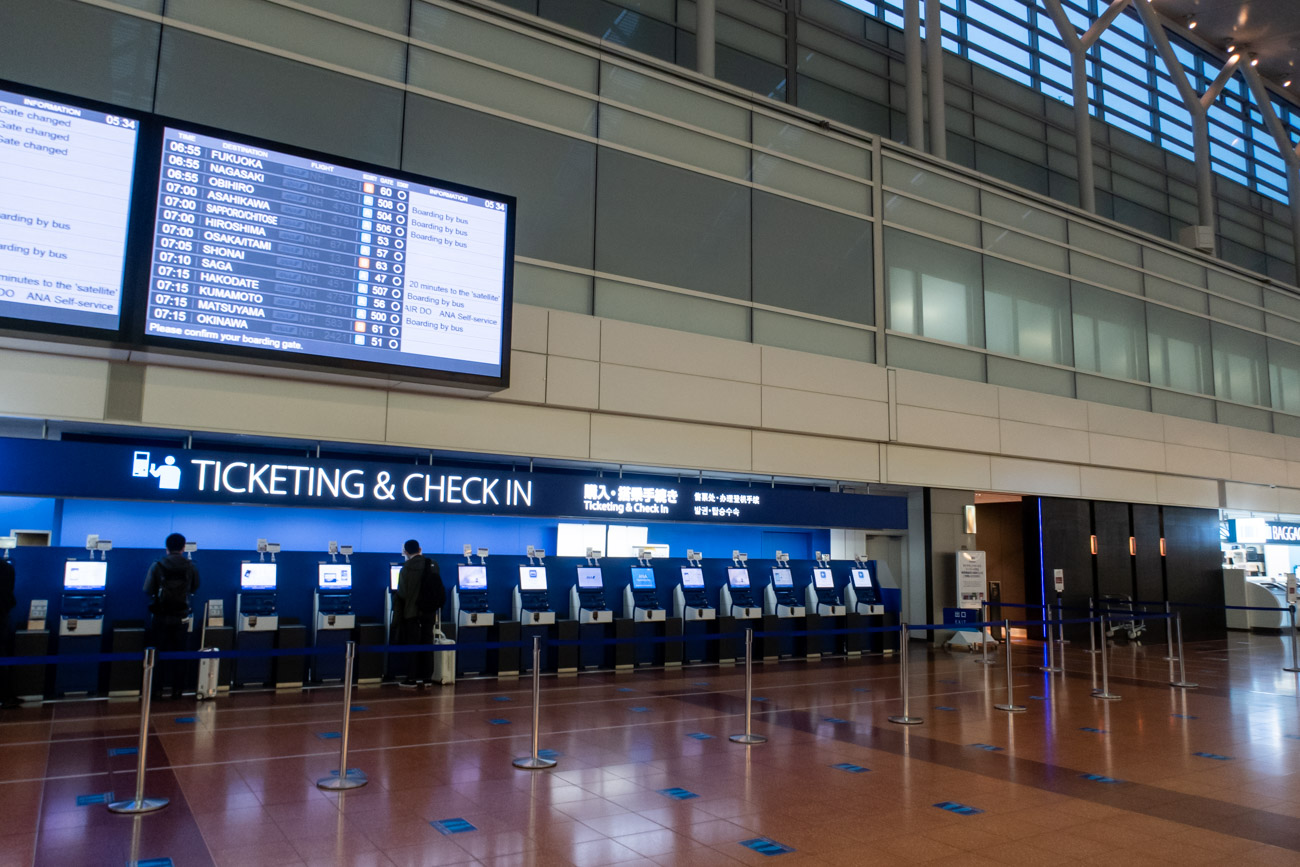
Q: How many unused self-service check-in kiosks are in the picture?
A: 12